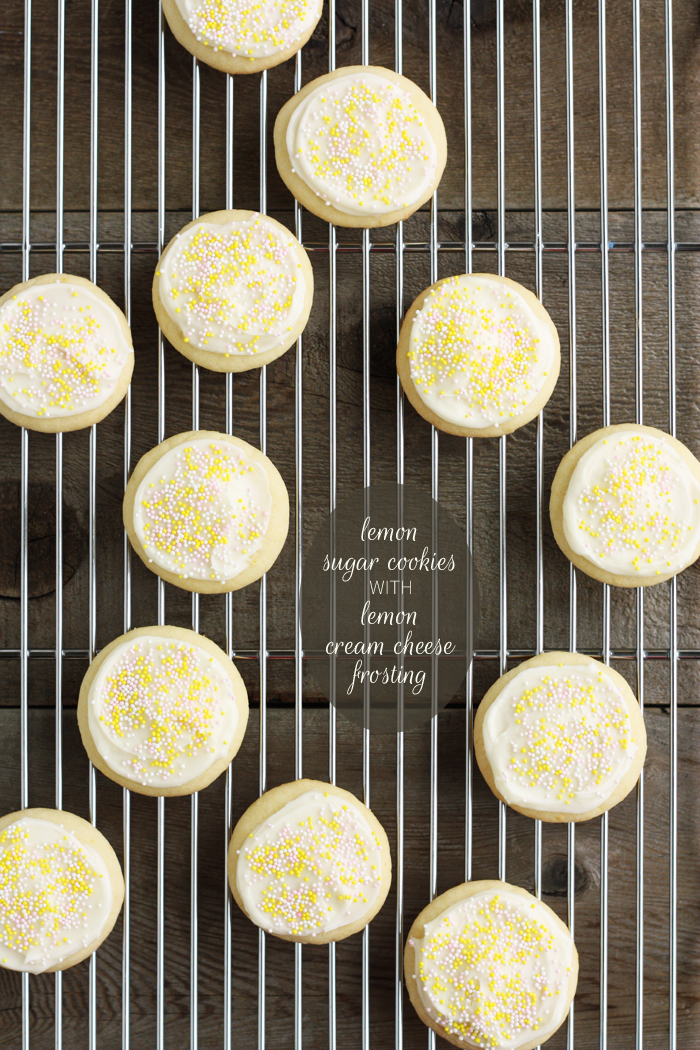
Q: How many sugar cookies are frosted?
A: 12